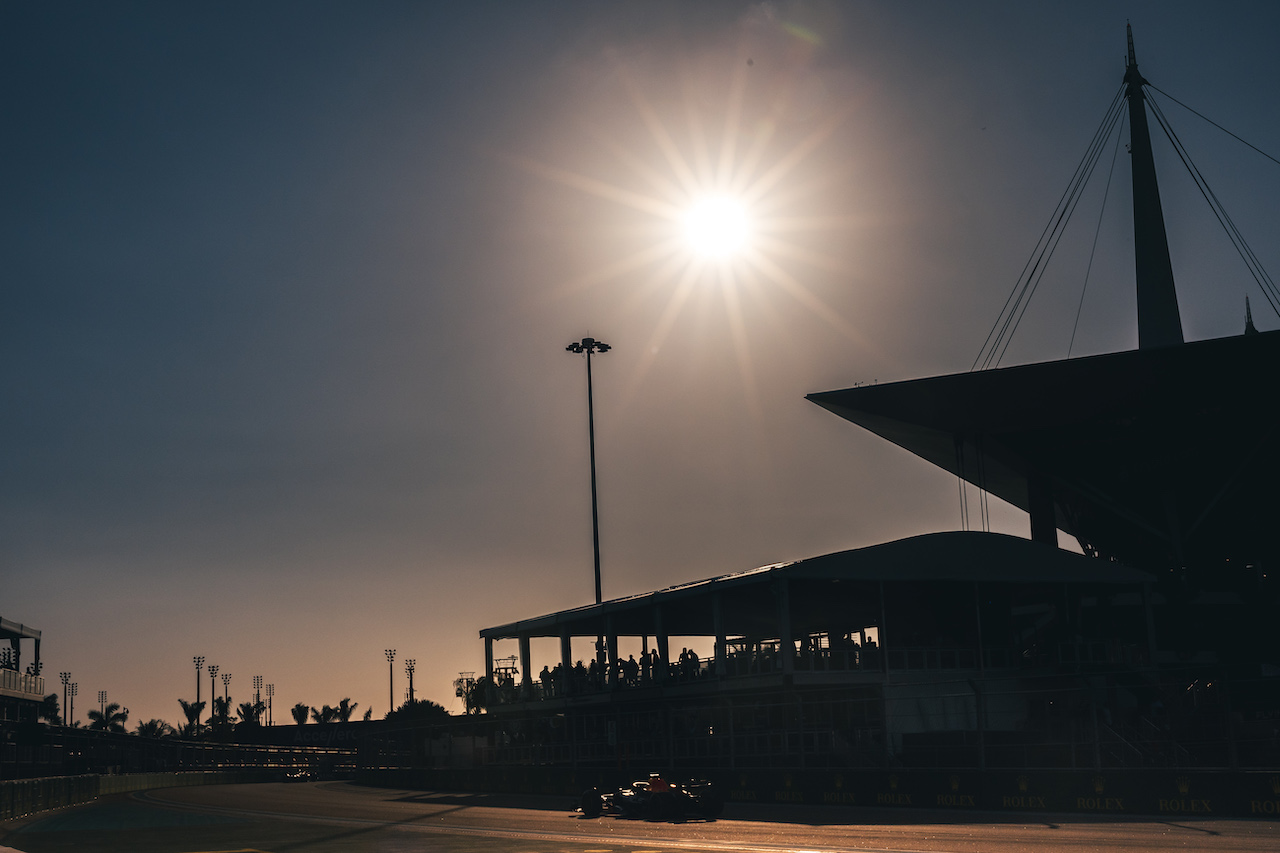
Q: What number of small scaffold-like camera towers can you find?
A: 2